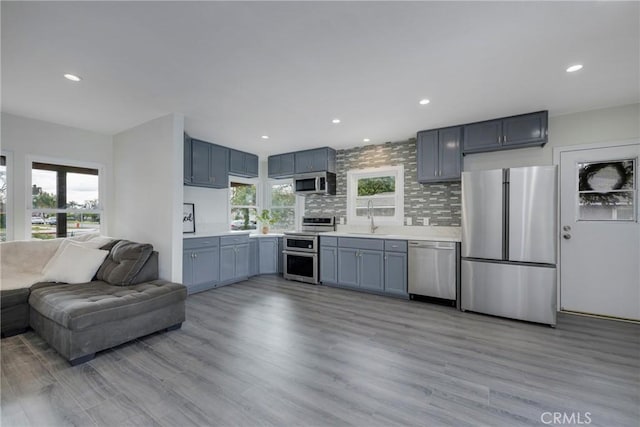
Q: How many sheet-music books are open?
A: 0